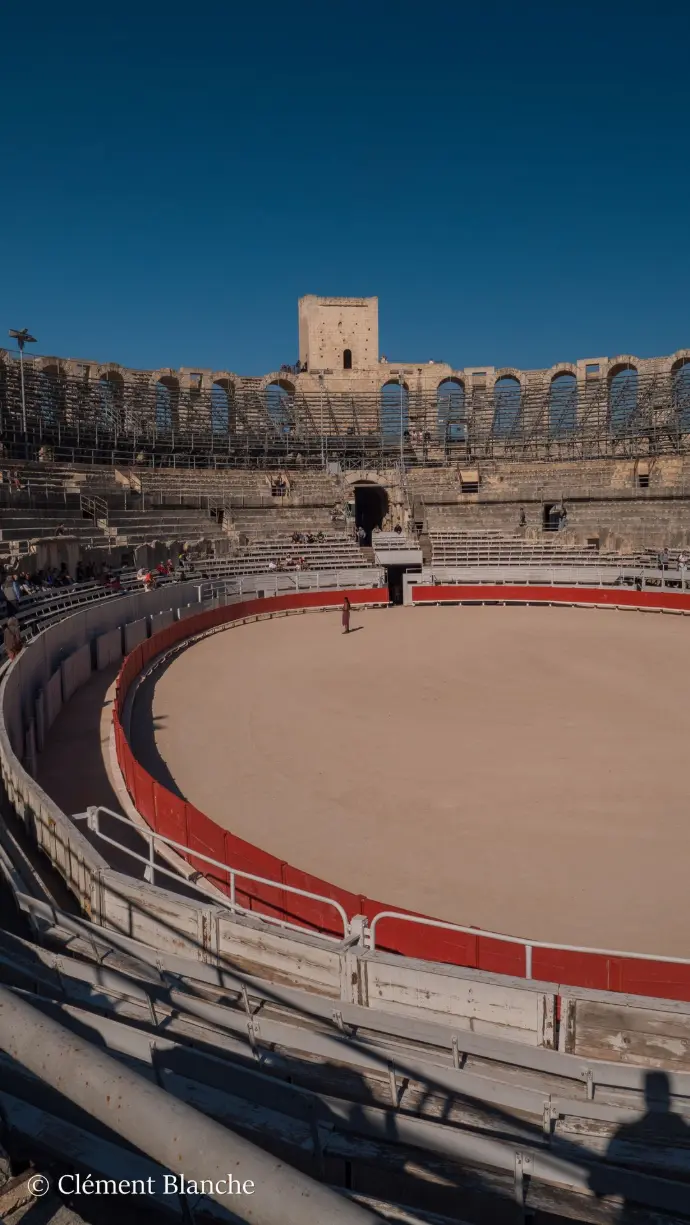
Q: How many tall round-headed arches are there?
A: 11